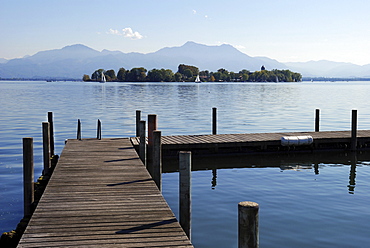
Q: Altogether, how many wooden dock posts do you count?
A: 12